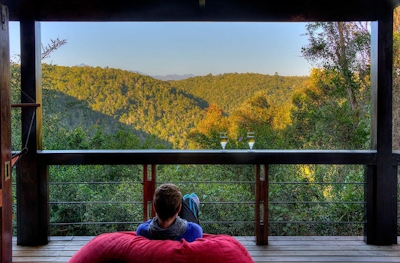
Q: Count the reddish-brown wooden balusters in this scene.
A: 2